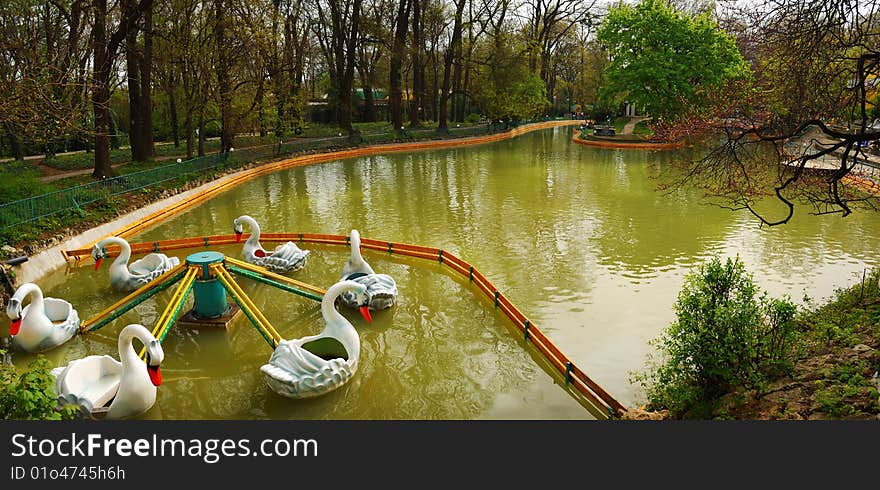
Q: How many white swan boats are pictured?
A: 6